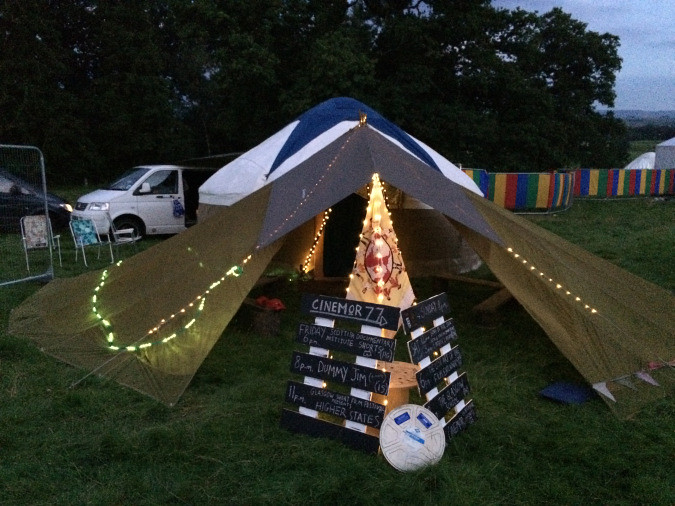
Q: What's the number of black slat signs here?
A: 10